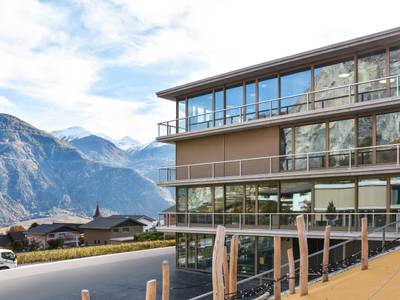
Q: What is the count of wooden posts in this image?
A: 11